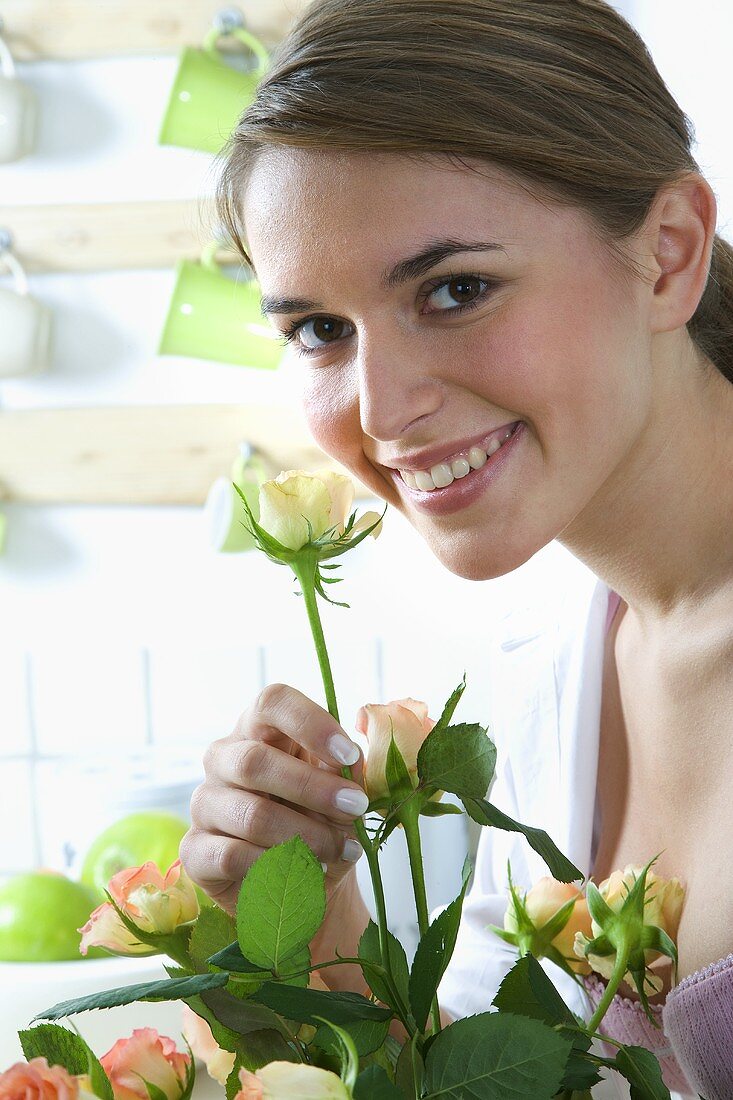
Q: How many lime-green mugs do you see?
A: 3